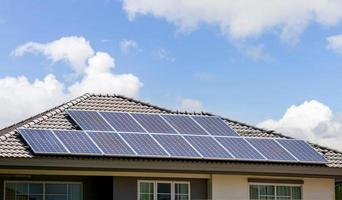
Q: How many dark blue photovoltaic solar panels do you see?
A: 14